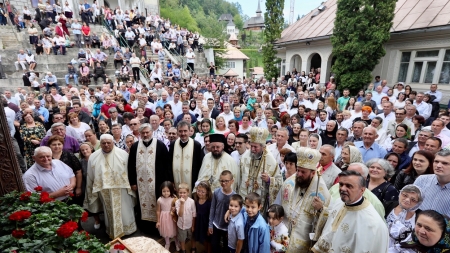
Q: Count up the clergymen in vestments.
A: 7